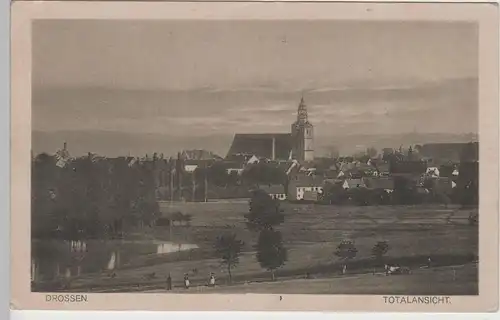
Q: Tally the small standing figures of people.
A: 3